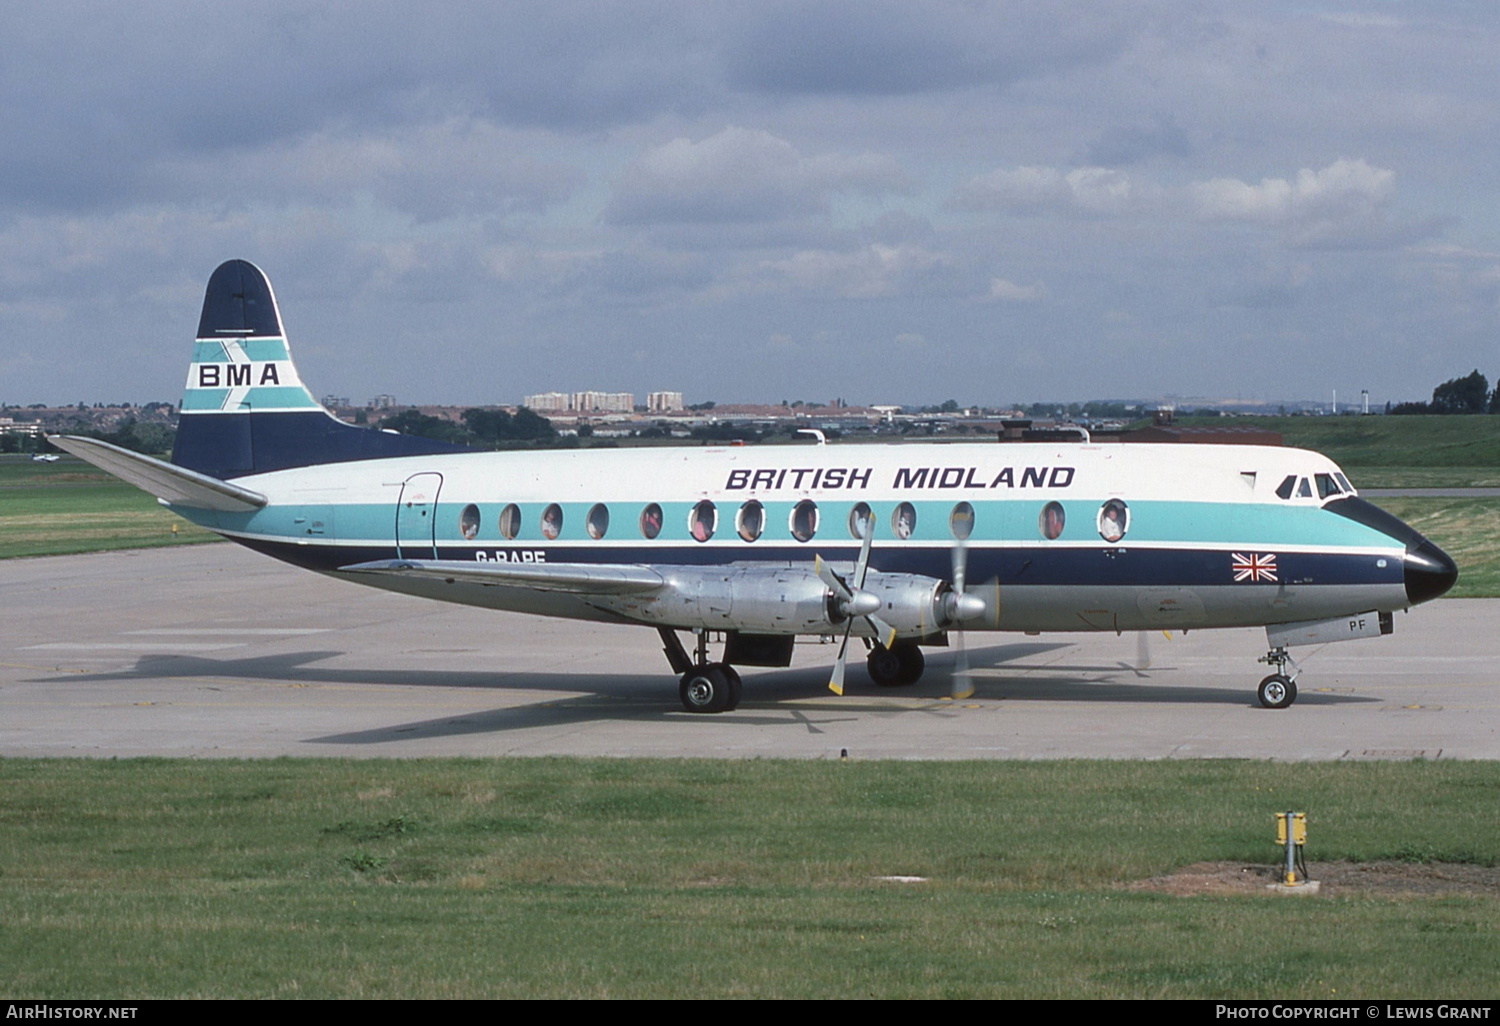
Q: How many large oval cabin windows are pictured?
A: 13